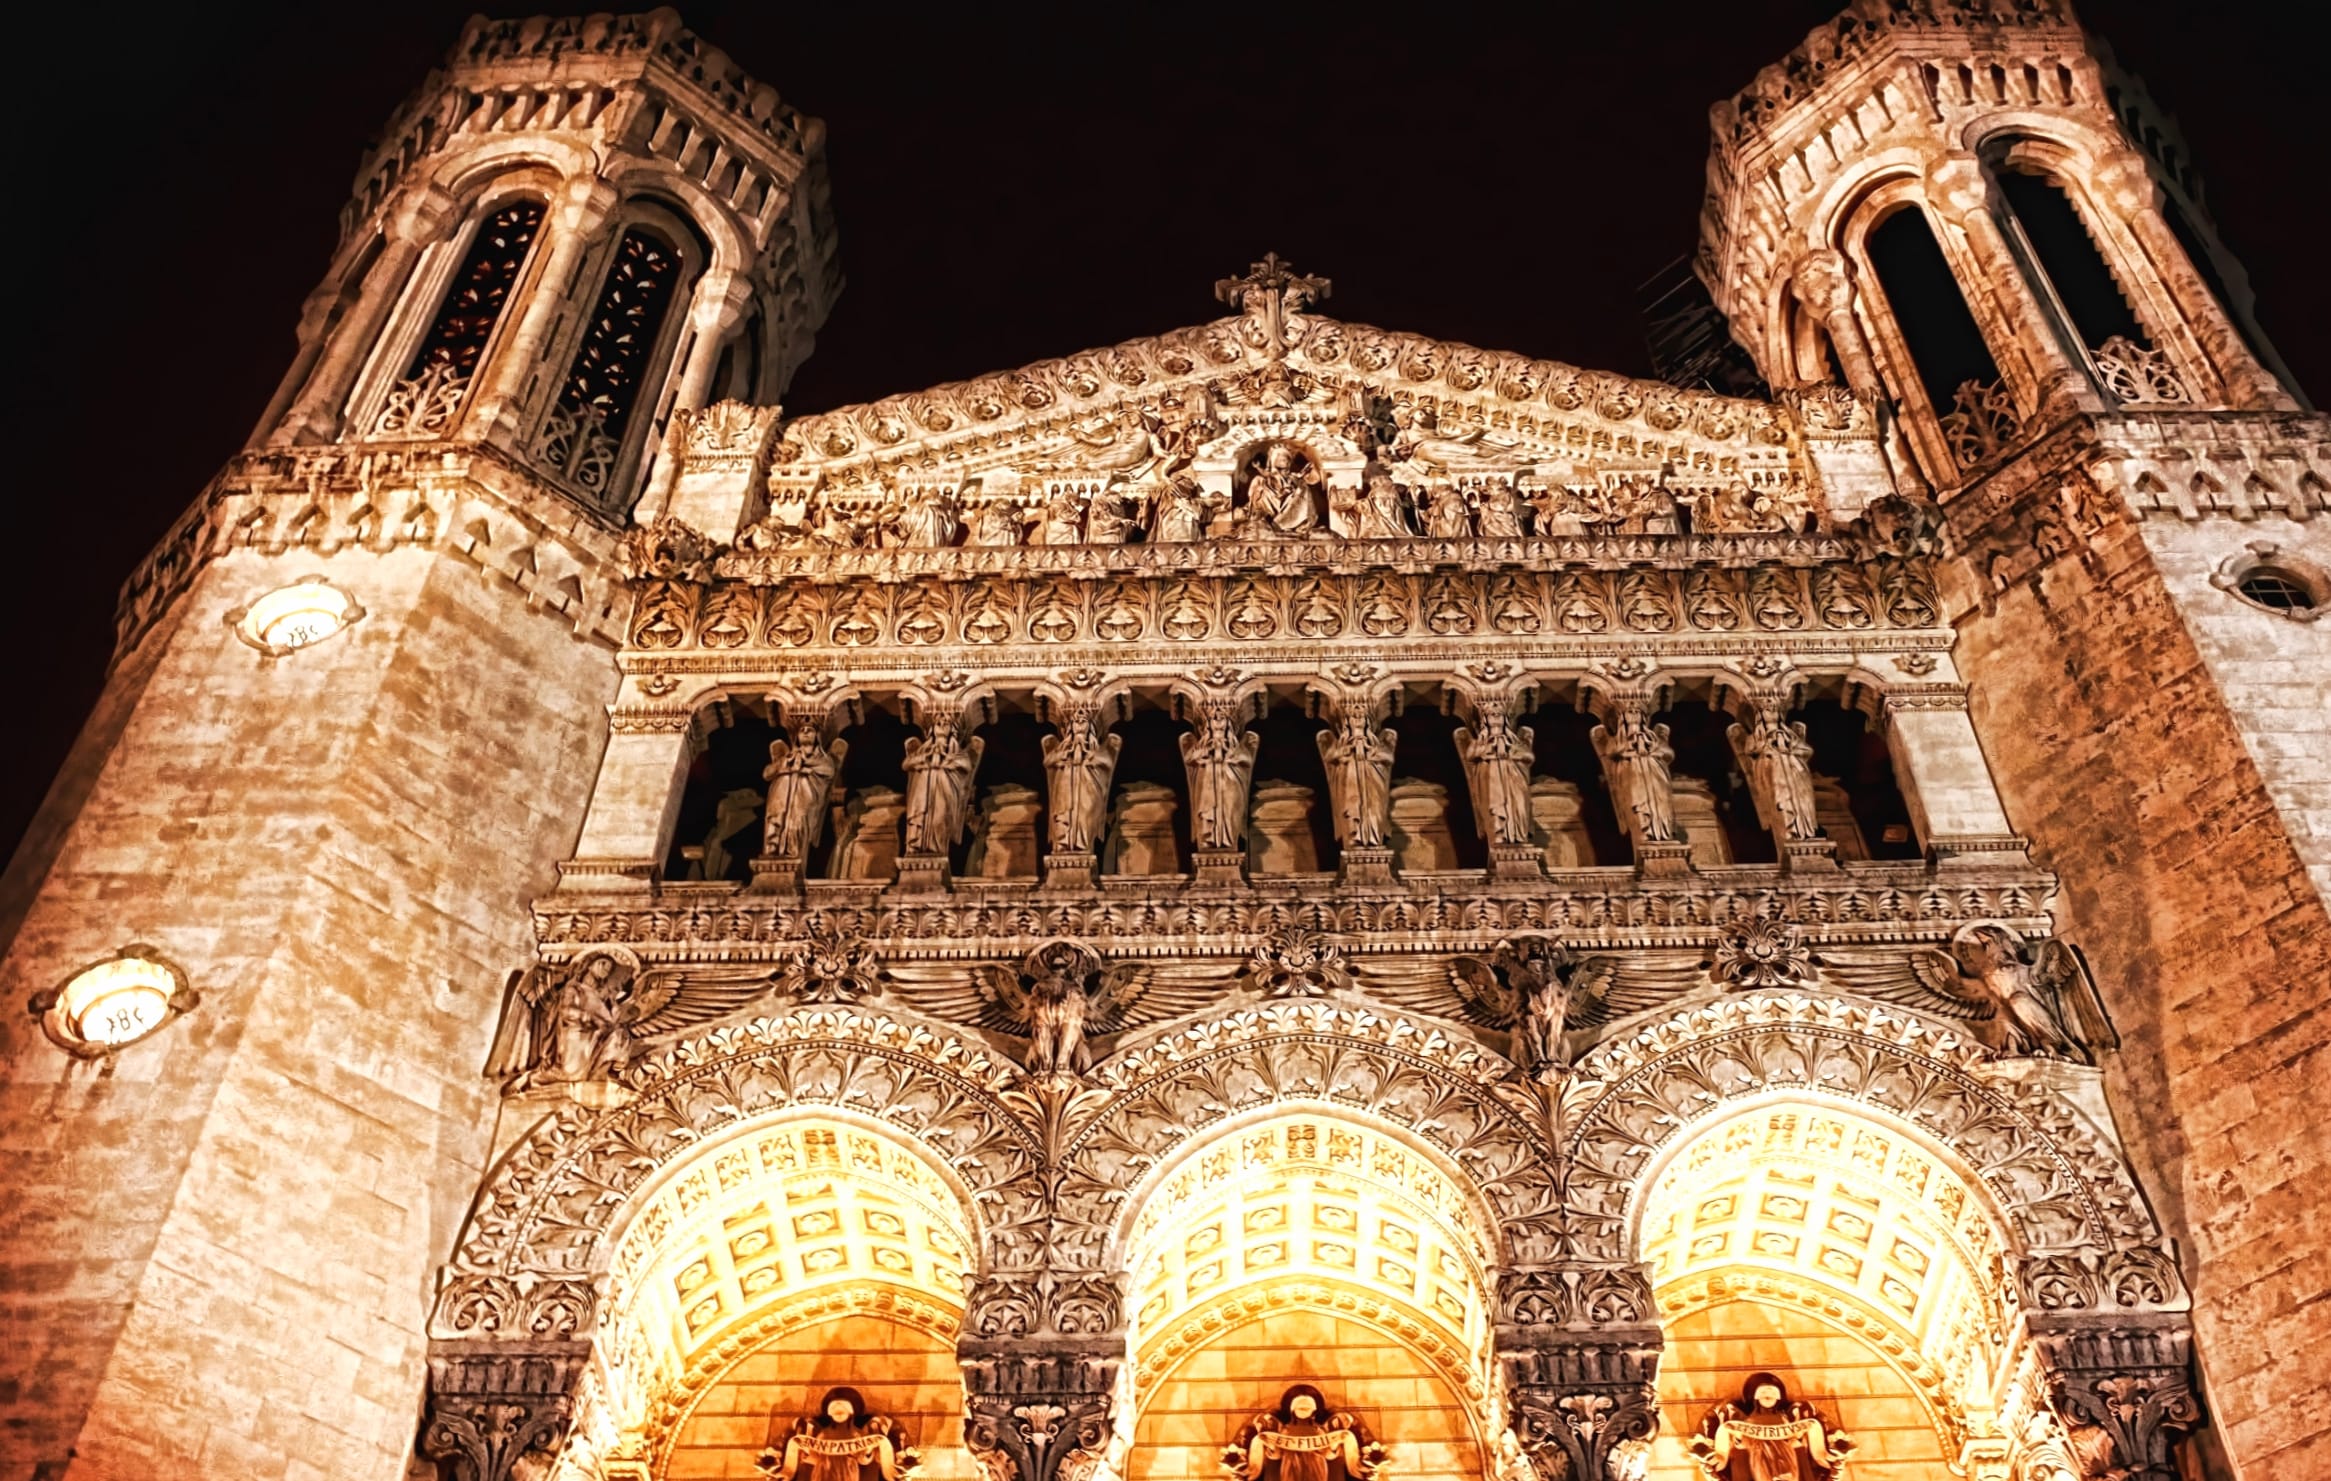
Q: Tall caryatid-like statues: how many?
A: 8